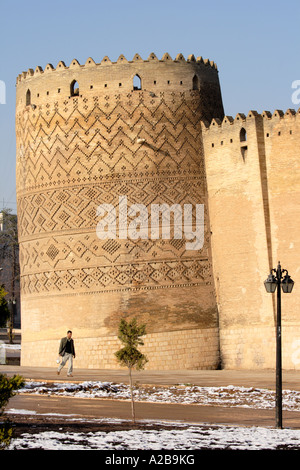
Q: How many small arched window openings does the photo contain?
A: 5